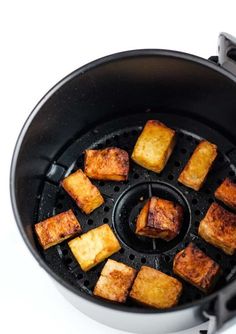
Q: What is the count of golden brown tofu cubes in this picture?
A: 12